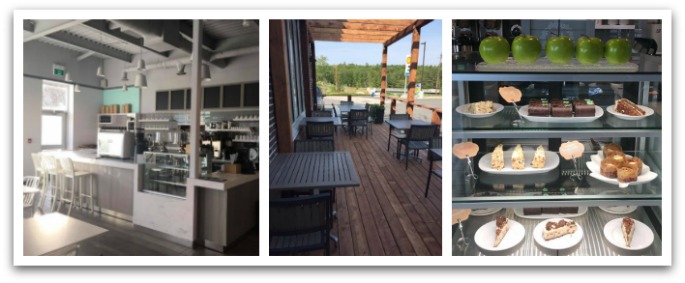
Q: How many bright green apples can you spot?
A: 5